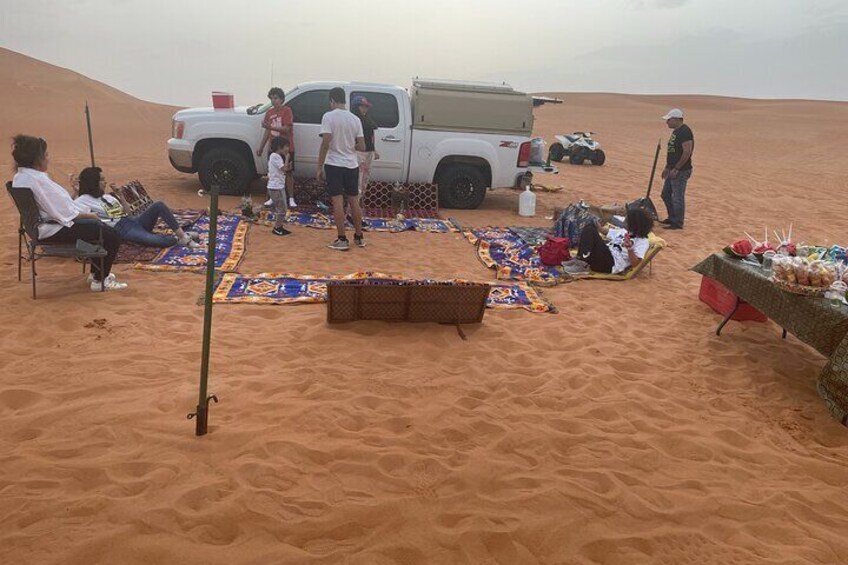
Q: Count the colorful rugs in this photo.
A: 4